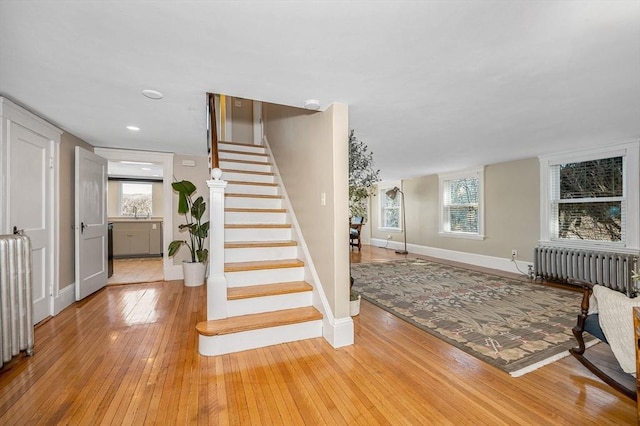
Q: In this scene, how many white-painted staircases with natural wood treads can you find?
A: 1